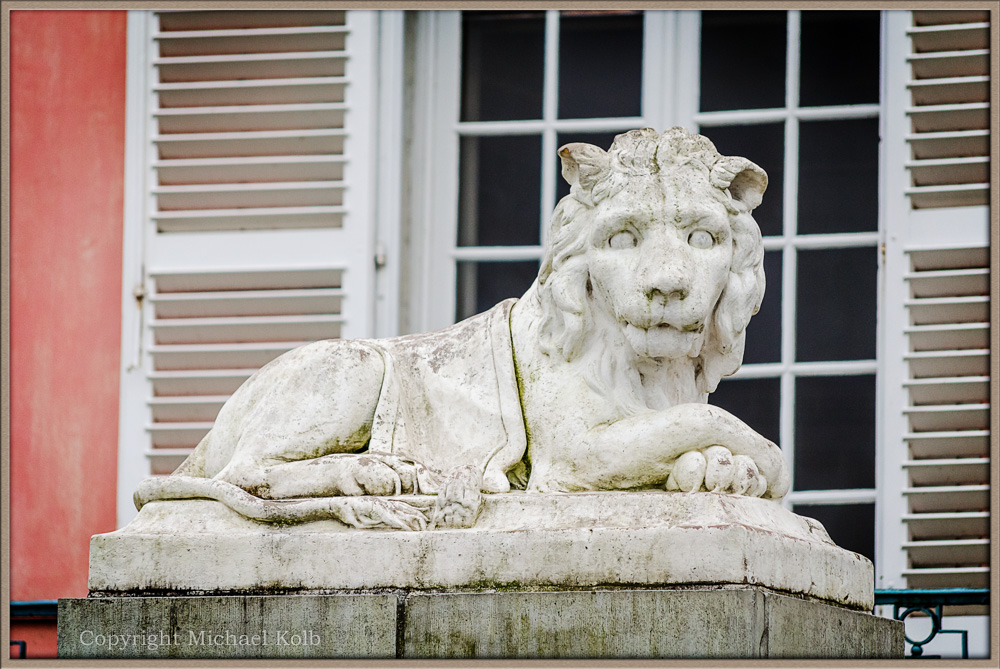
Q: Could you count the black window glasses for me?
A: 14